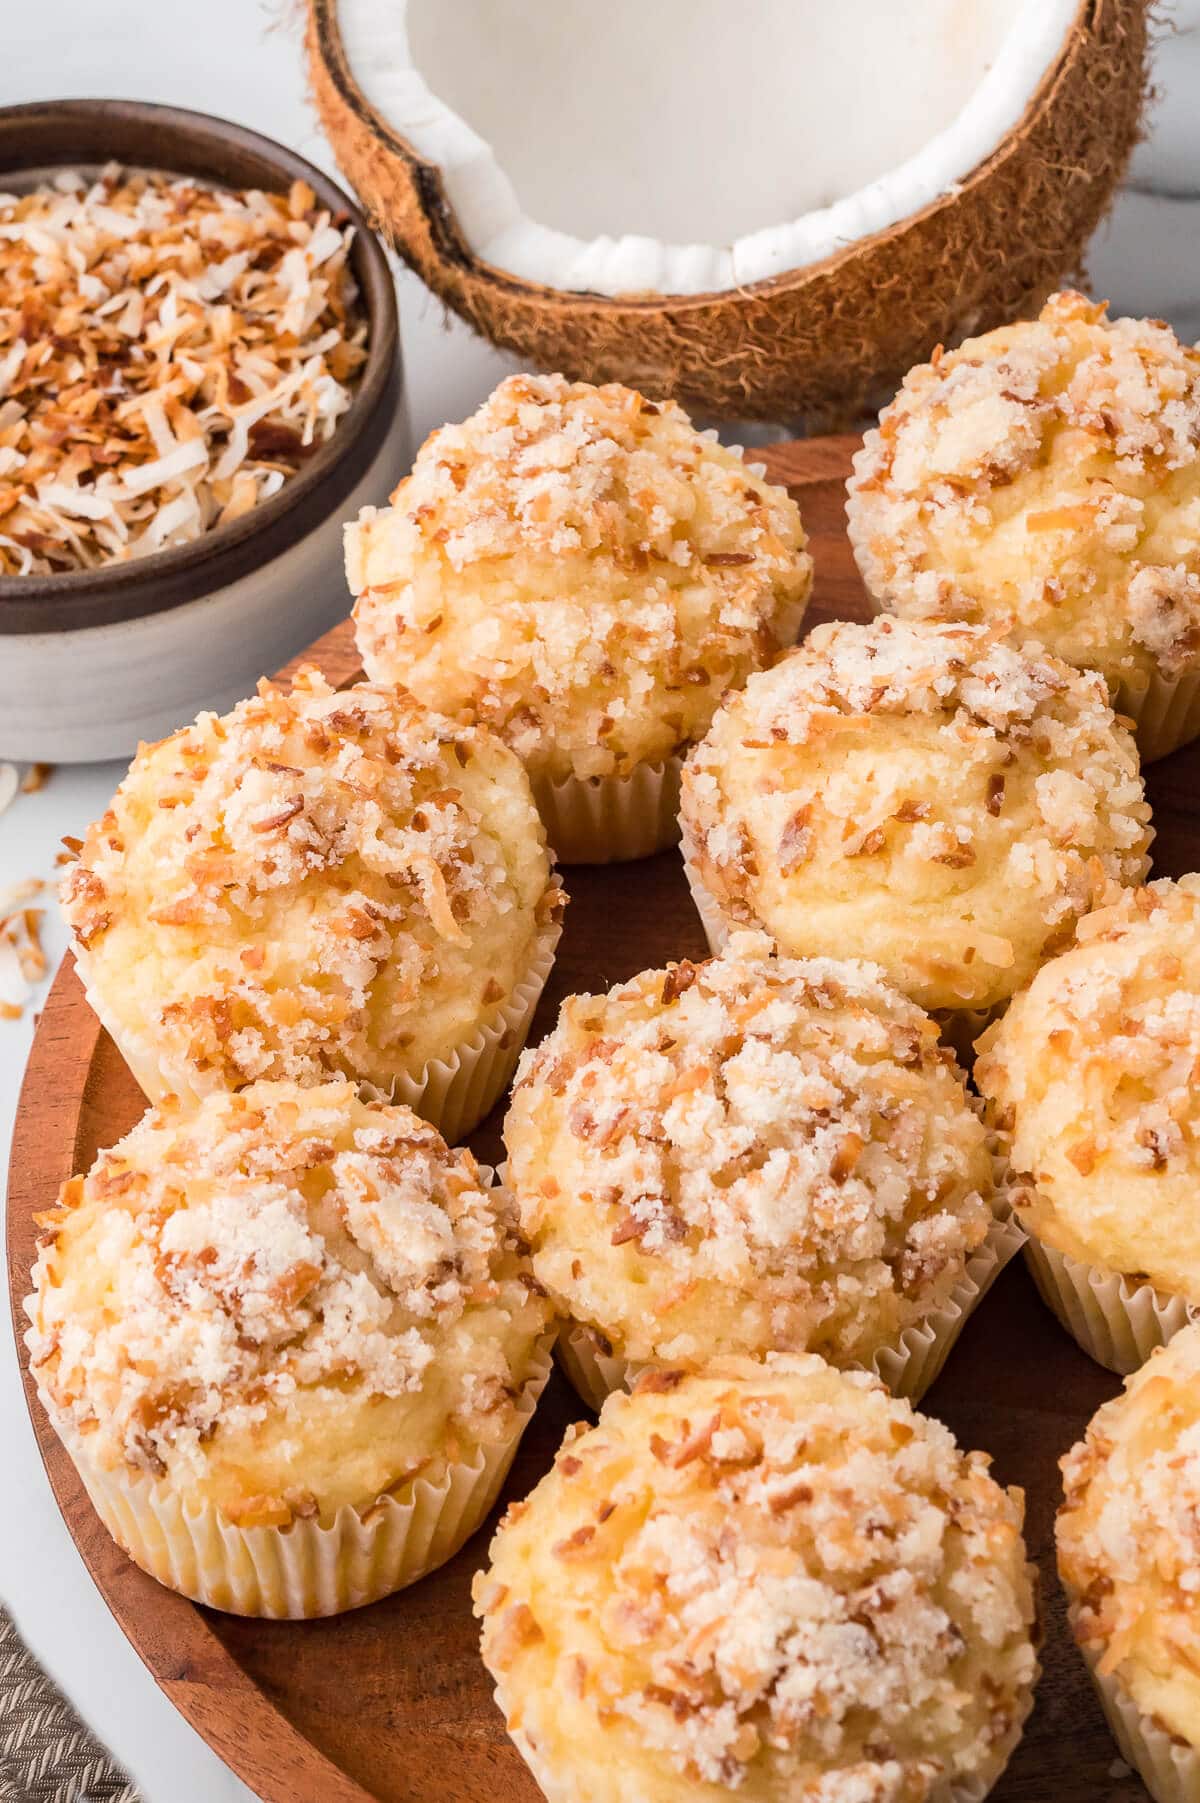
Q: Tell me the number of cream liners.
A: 9